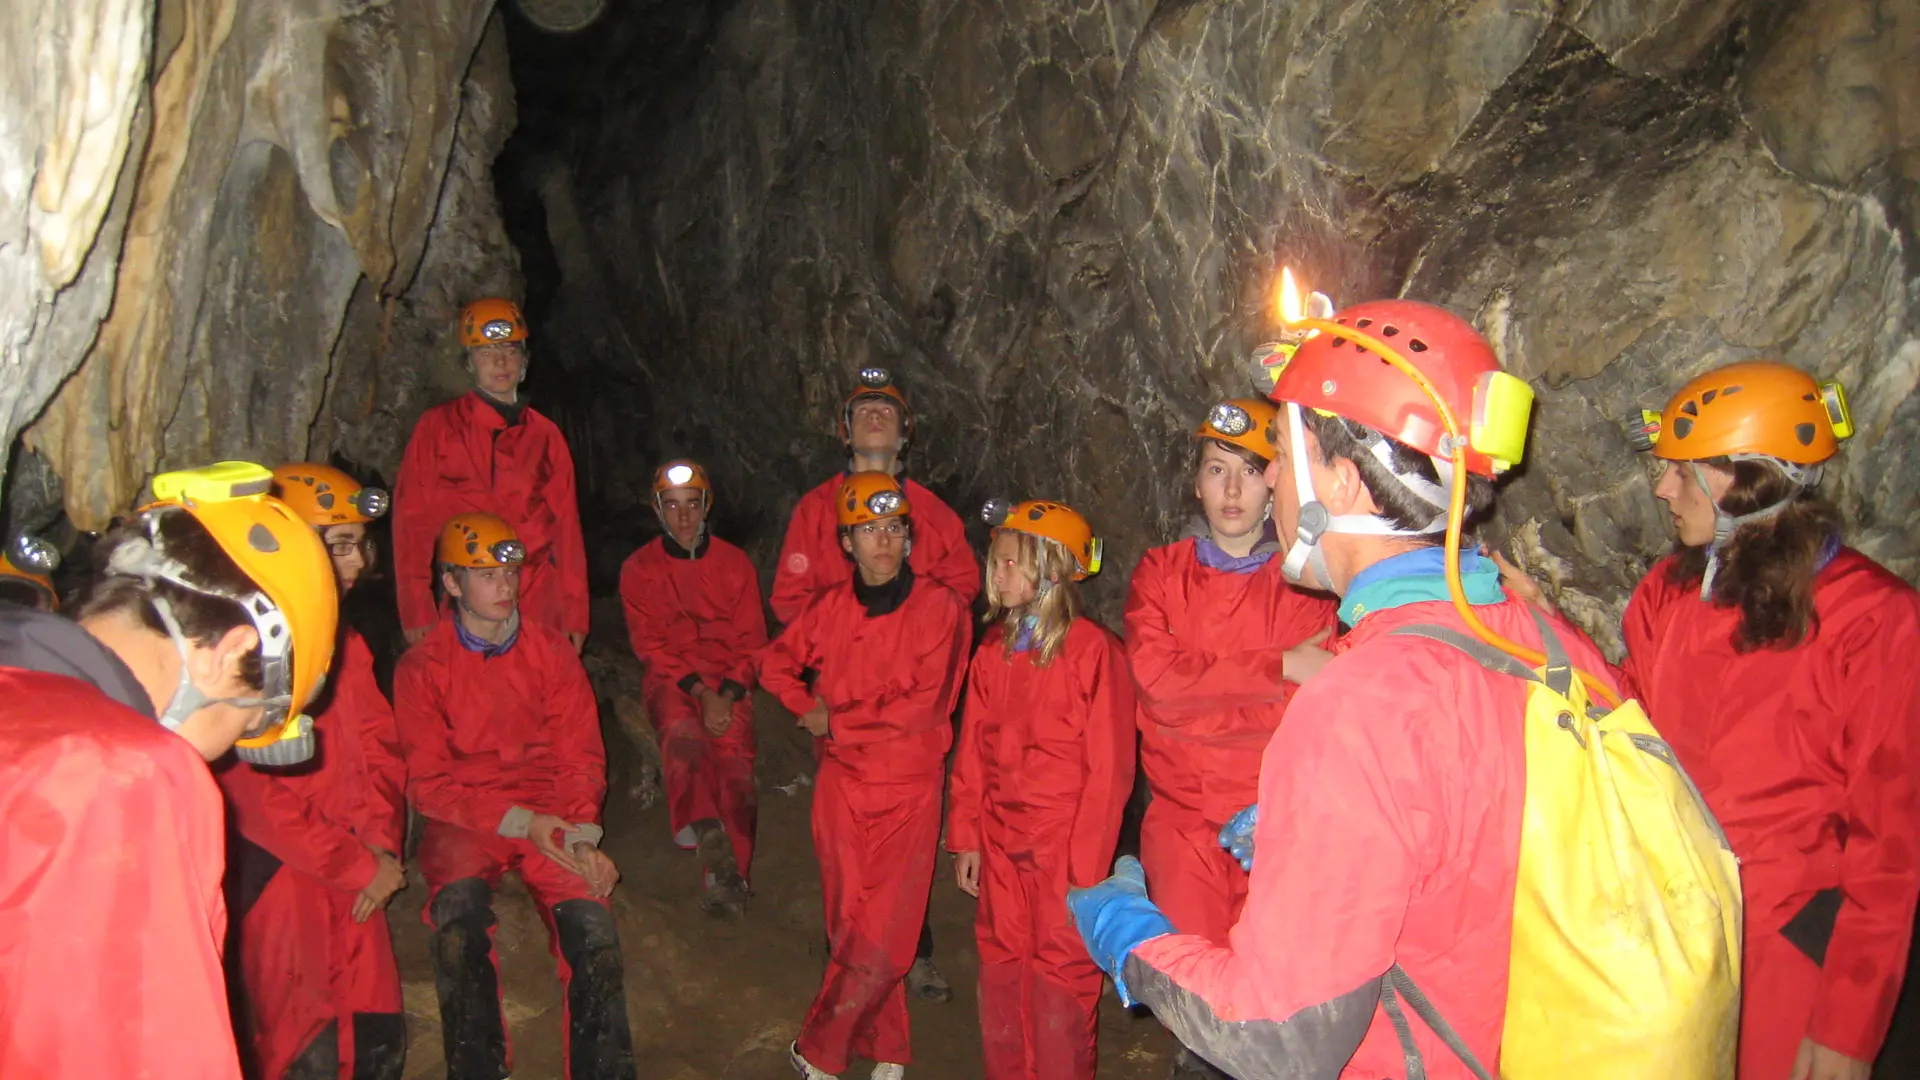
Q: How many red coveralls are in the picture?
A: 11